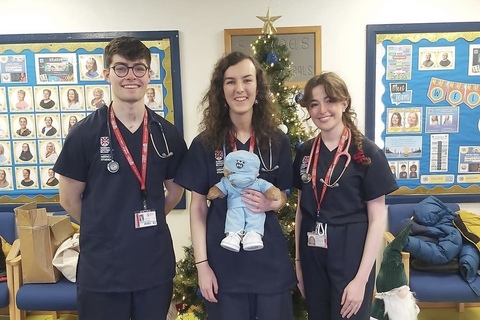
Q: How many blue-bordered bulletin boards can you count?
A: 2